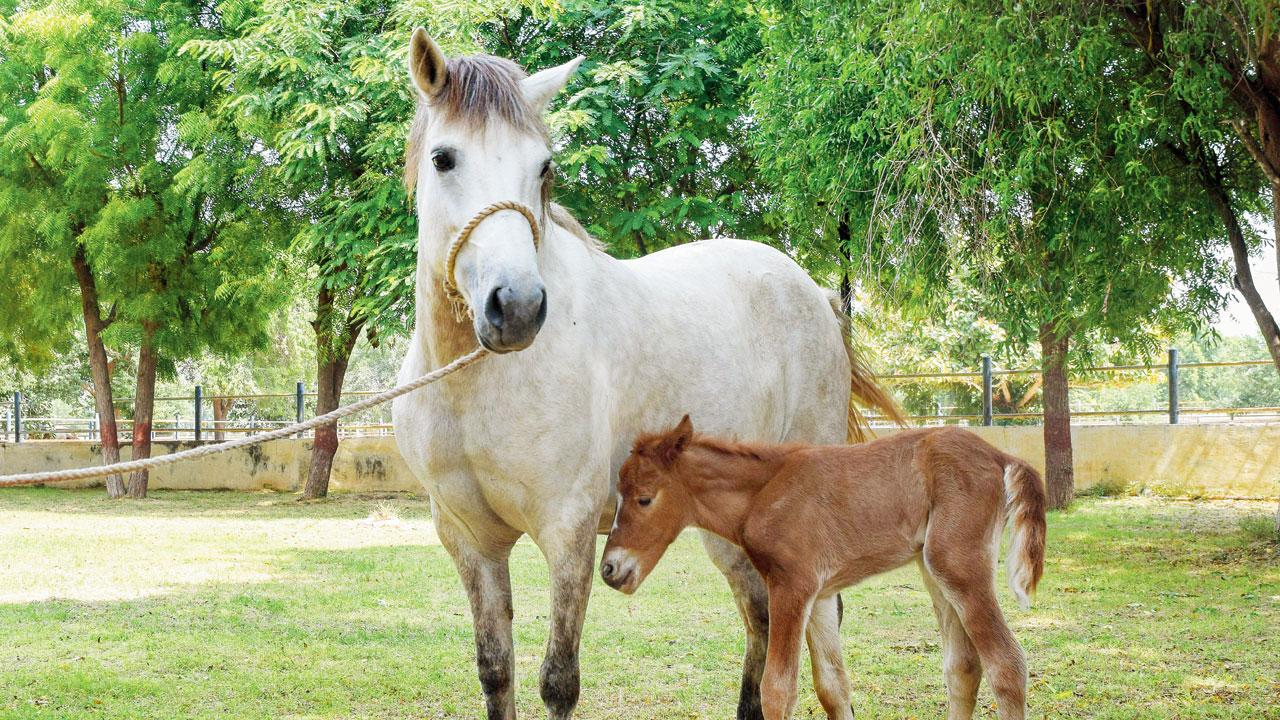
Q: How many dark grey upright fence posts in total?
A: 5